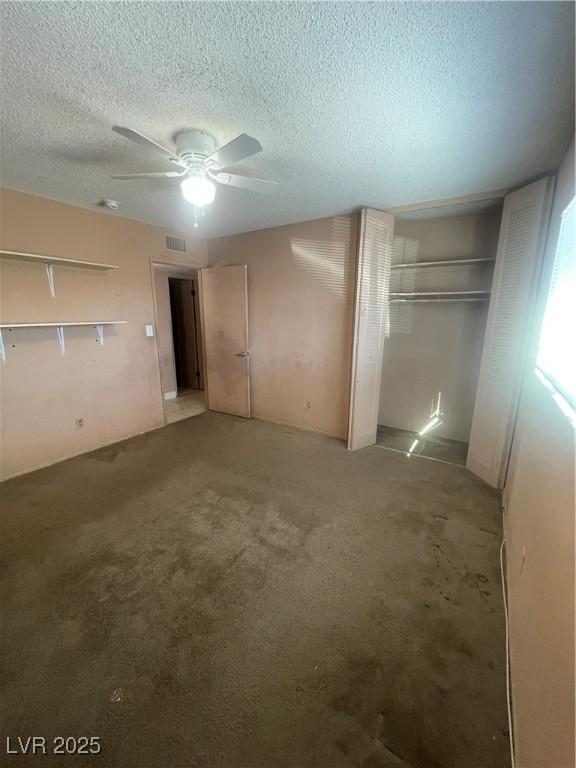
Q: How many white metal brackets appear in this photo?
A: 4